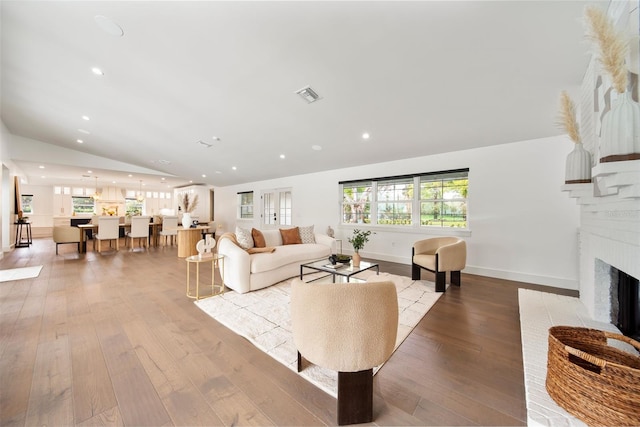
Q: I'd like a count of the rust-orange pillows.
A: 2